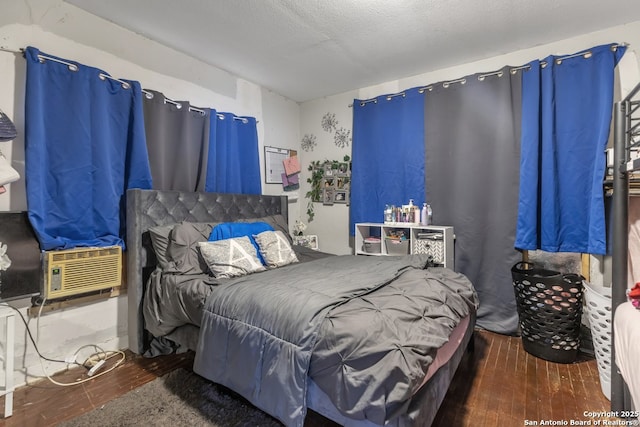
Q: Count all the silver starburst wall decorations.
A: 3